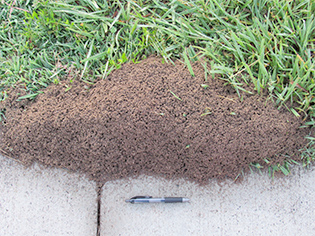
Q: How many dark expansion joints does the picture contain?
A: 1